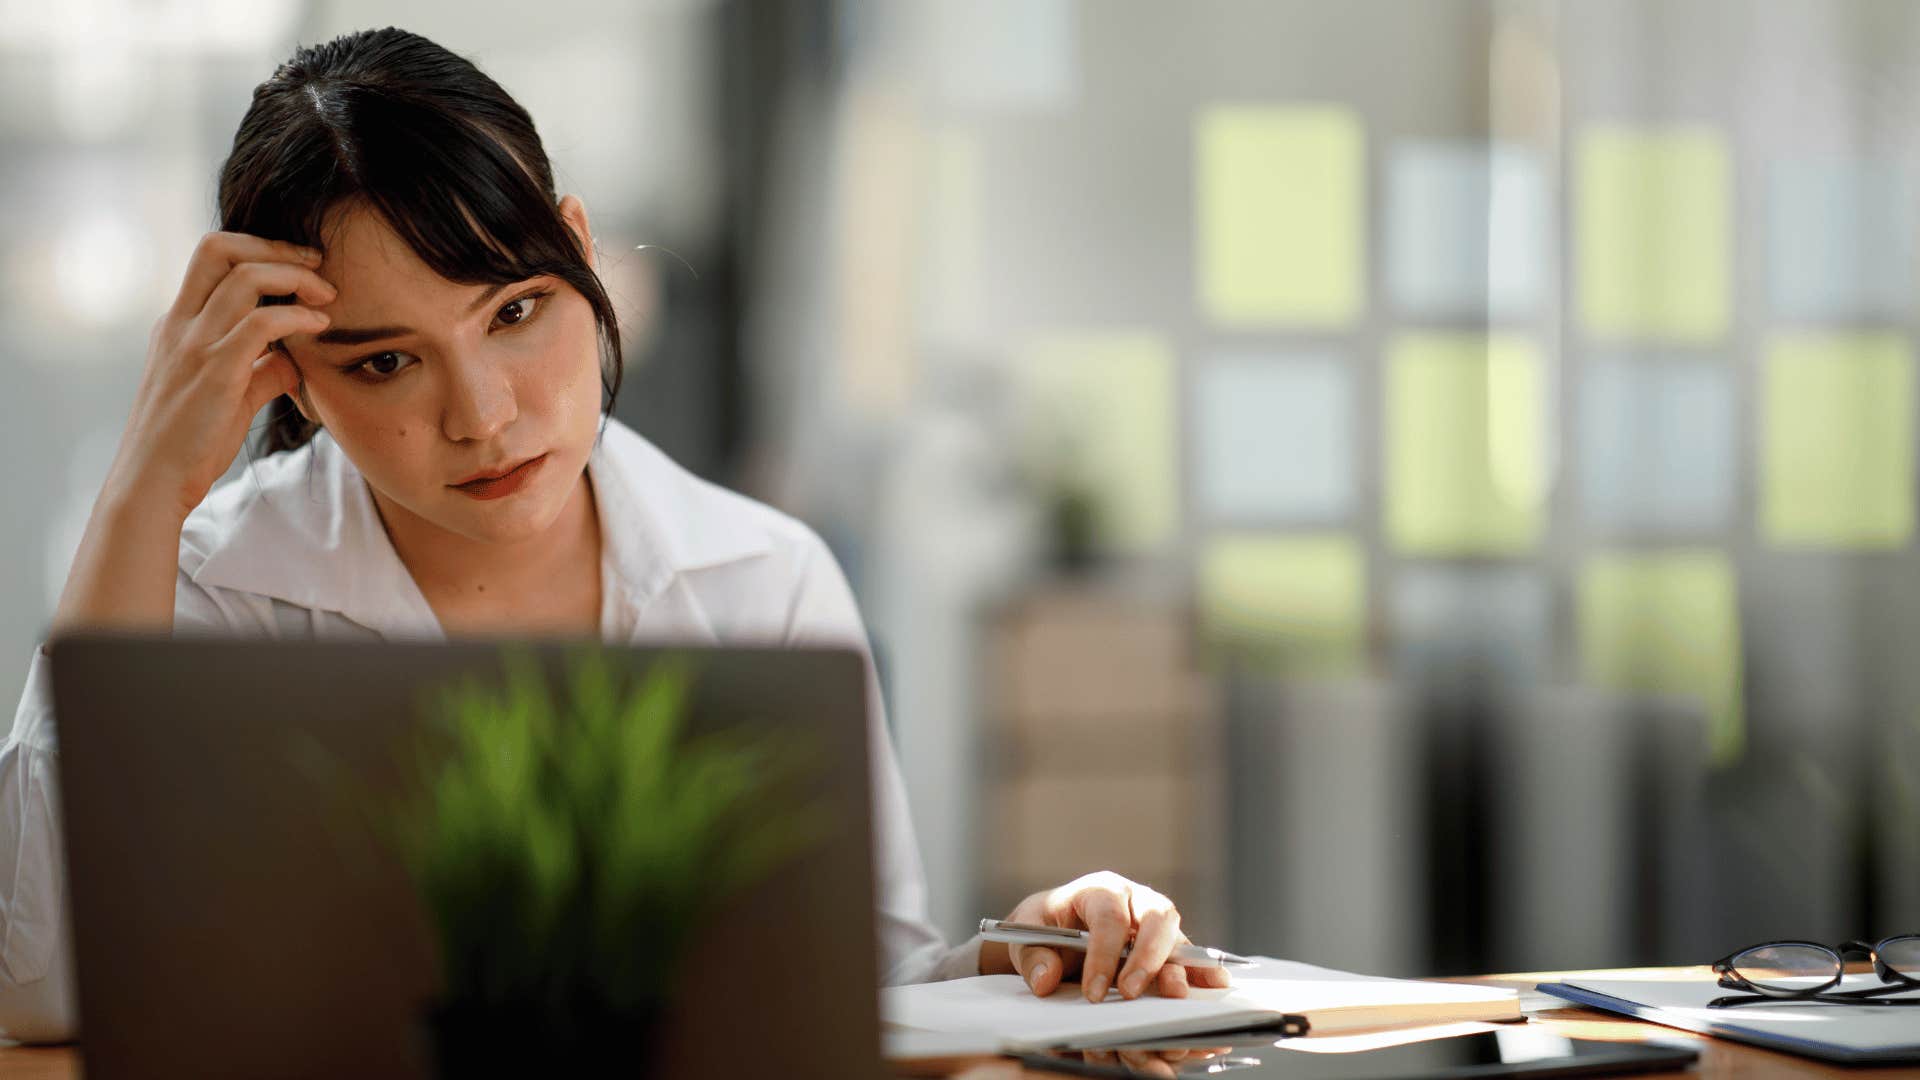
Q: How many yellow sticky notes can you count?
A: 7